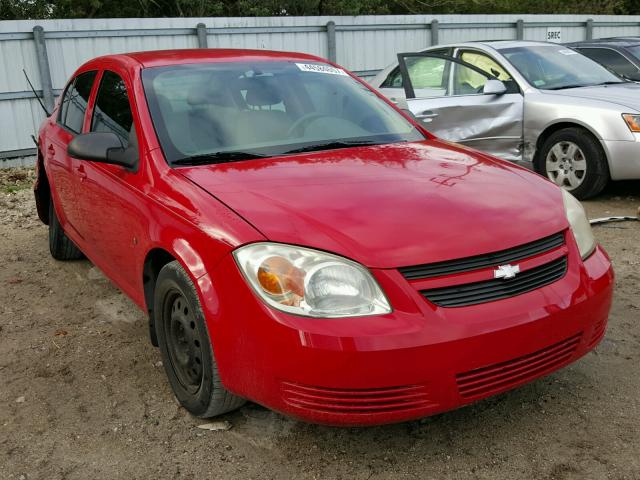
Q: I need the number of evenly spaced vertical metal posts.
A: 6